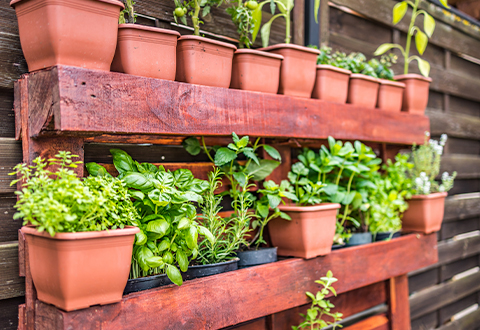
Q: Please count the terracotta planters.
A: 12